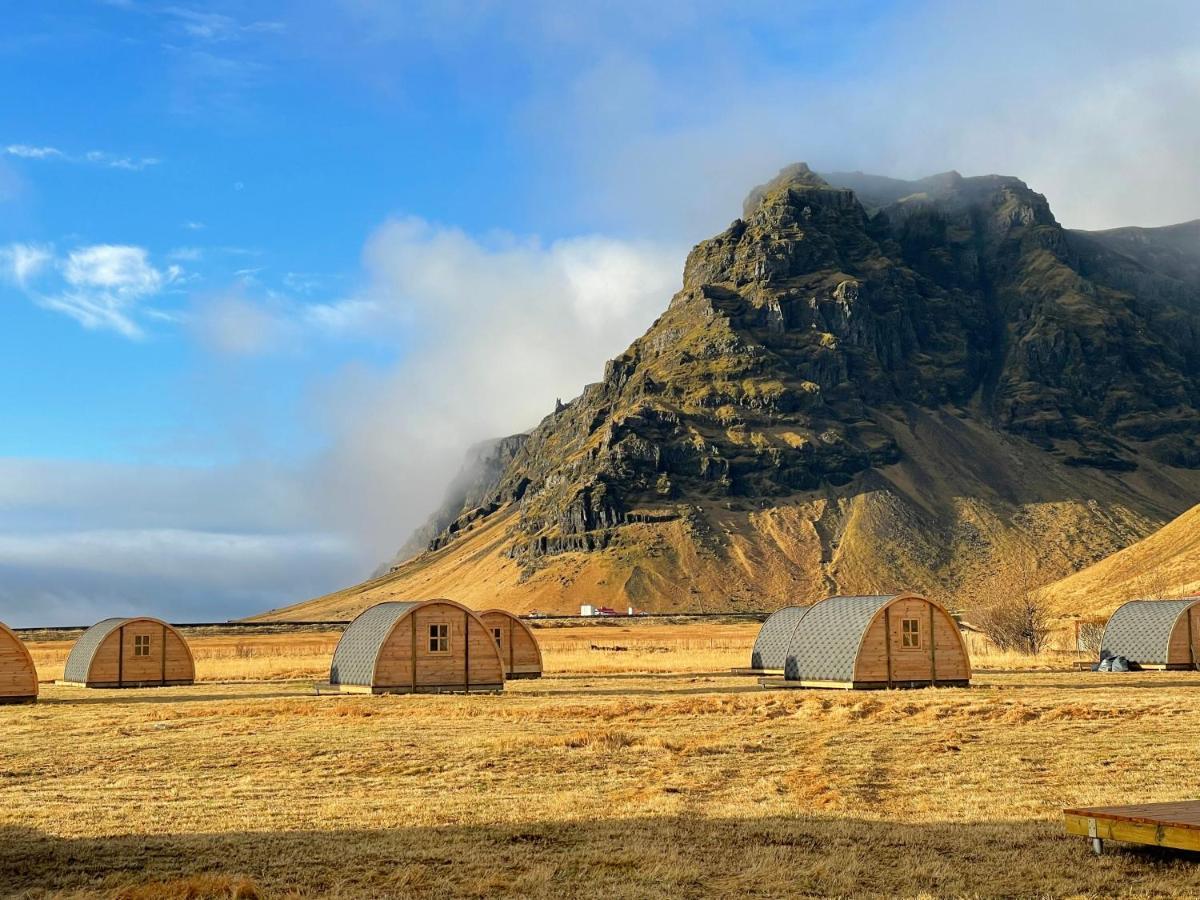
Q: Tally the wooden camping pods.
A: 7